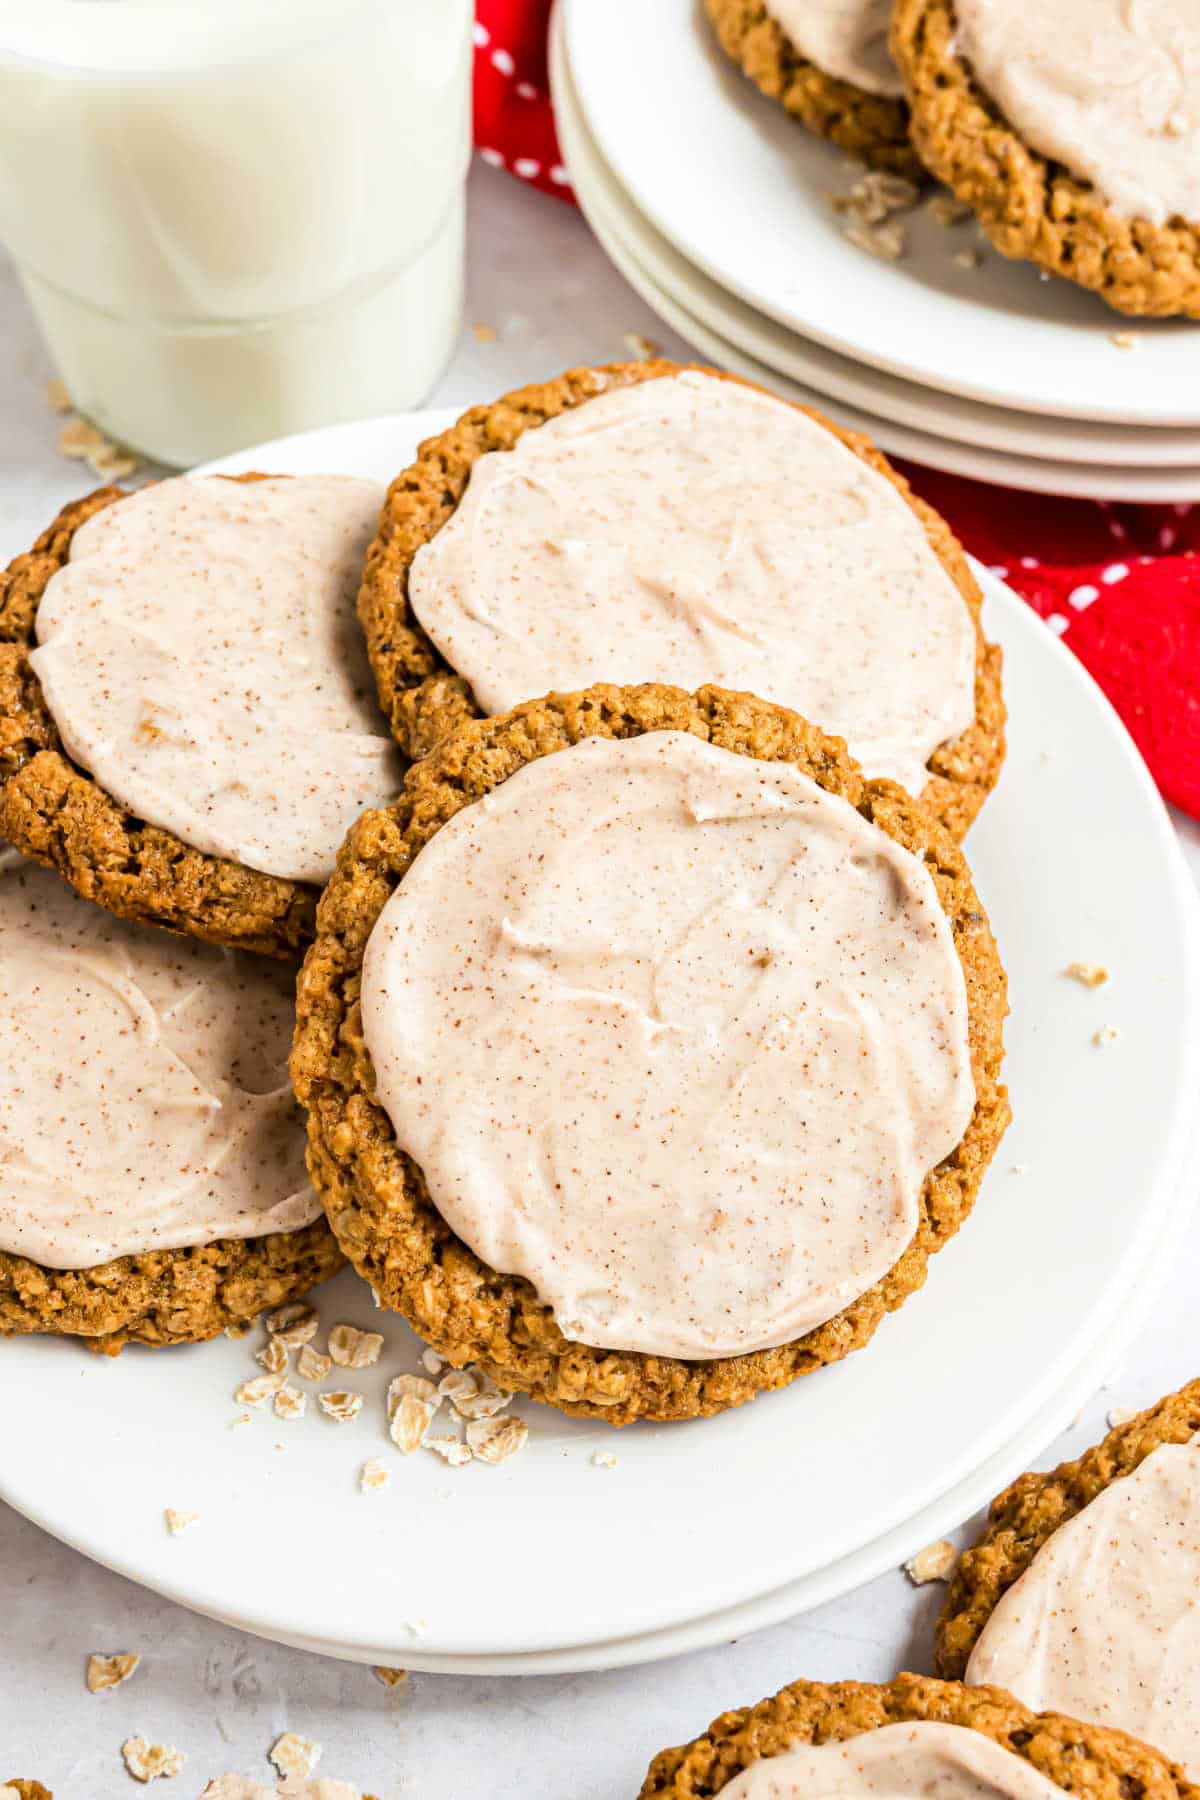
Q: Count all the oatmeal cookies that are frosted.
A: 8